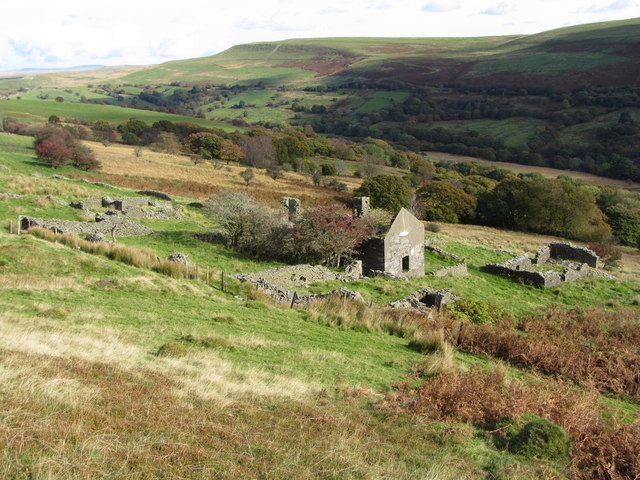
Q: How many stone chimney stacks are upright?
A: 2